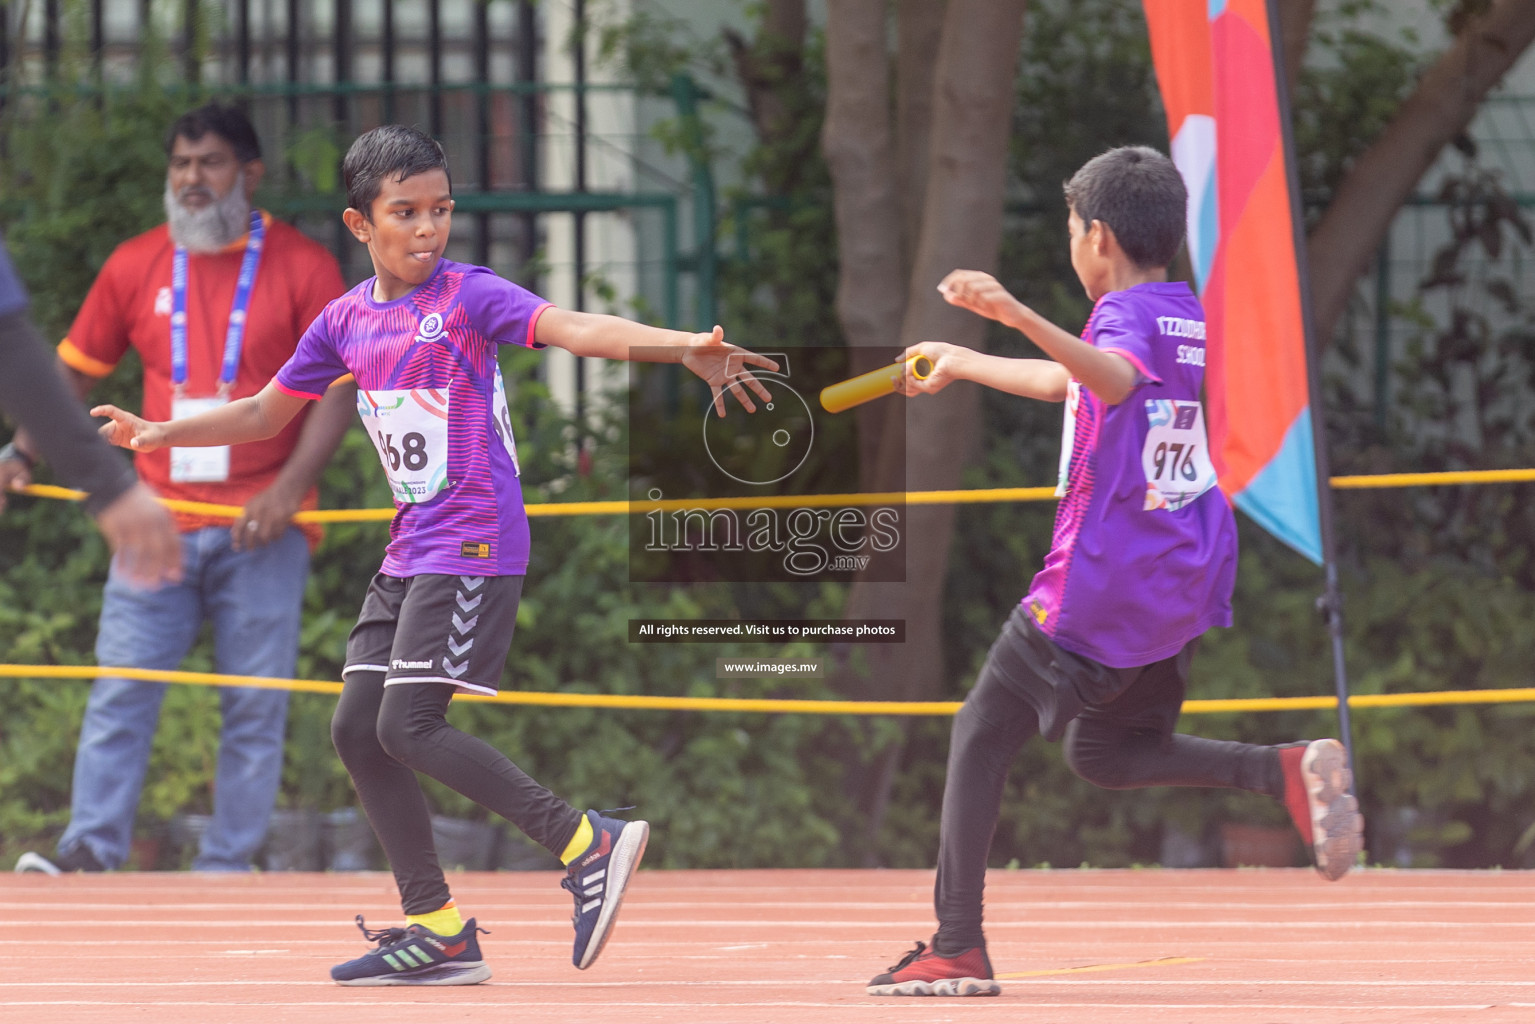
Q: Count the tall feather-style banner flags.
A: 1